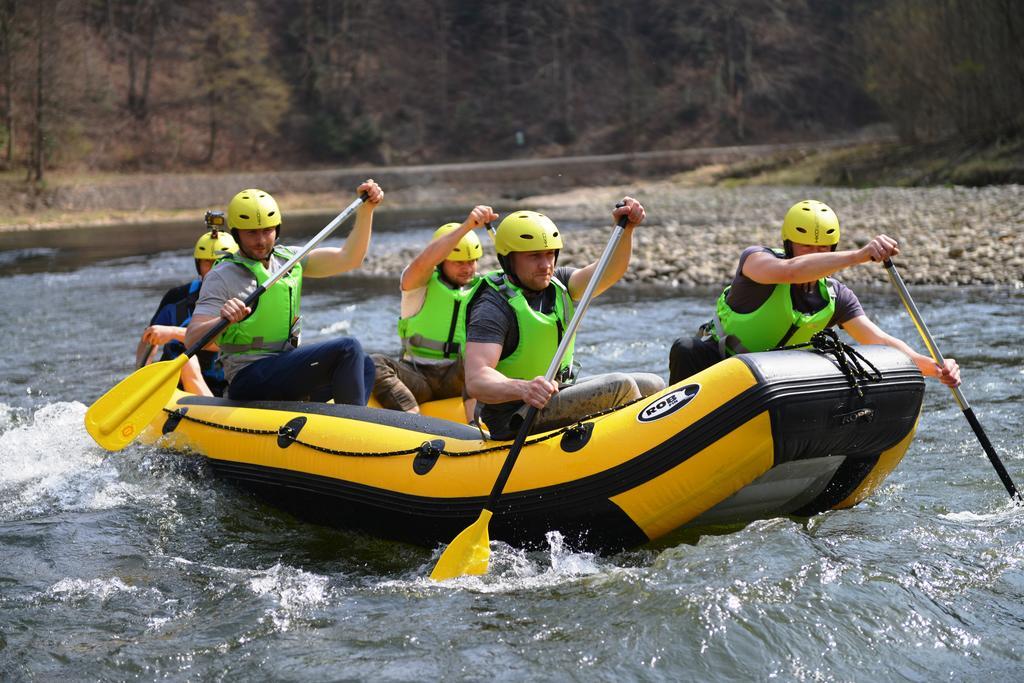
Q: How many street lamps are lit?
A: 0